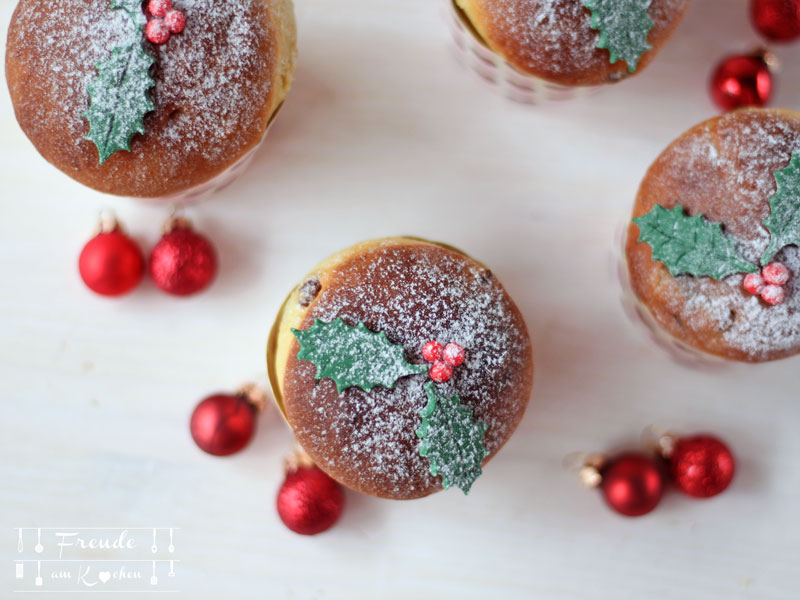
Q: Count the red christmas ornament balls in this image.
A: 8